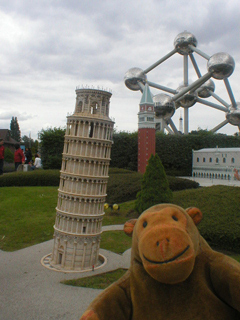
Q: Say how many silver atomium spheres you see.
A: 7